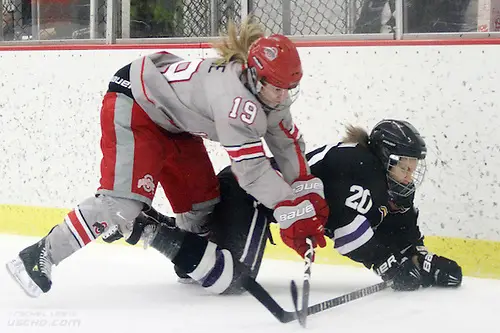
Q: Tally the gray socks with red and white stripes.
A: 1